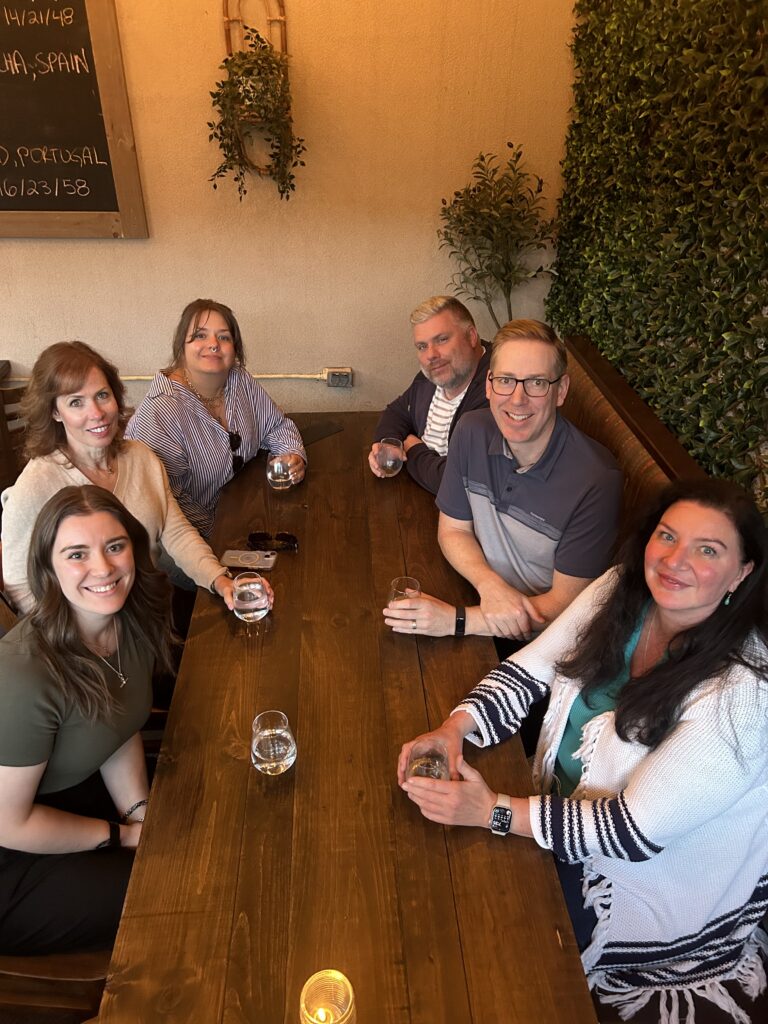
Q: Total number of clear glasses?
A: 6